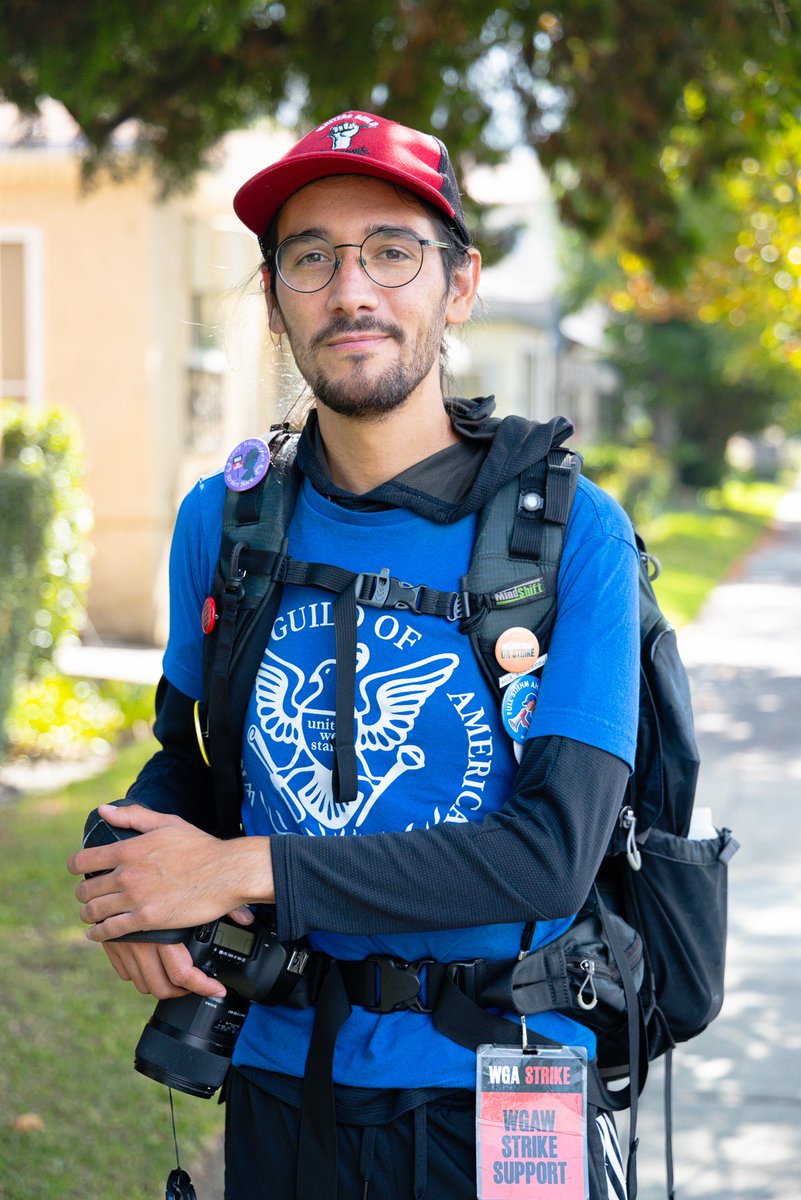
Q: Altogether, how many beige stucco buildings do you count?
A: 1